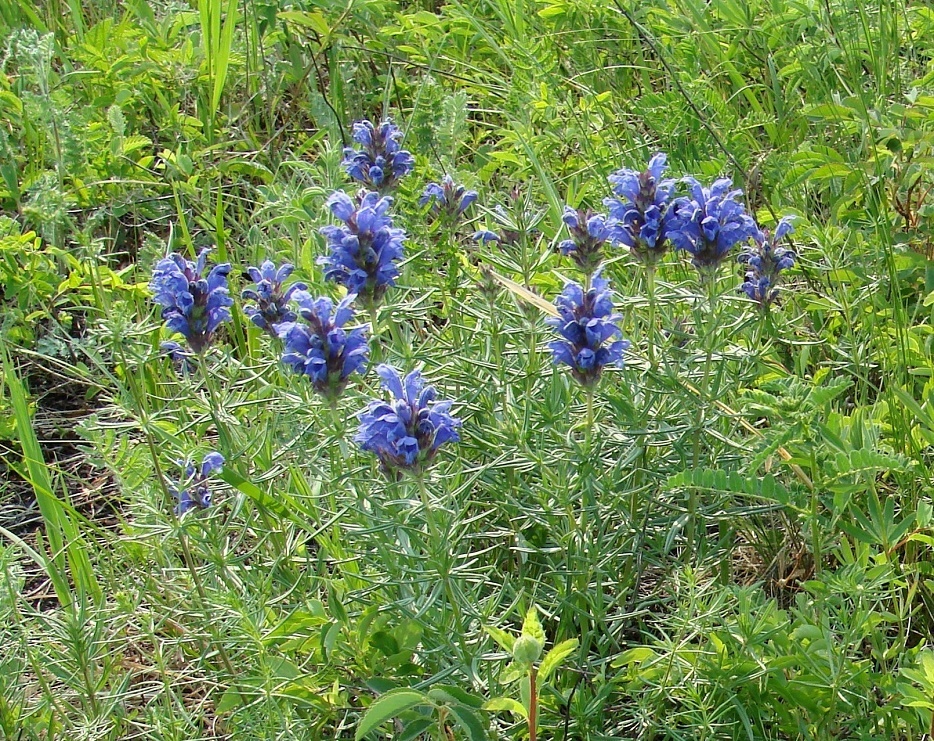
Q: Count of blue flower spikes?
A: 13